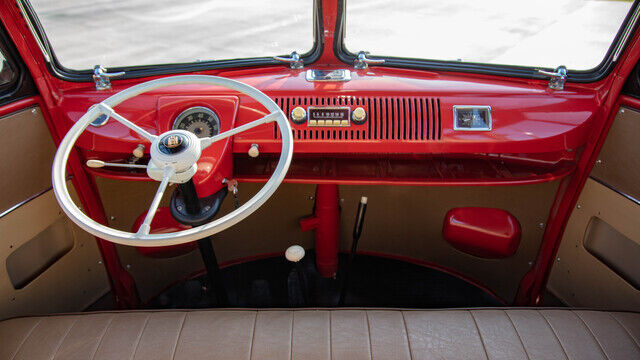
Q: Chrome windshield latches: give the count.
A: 4